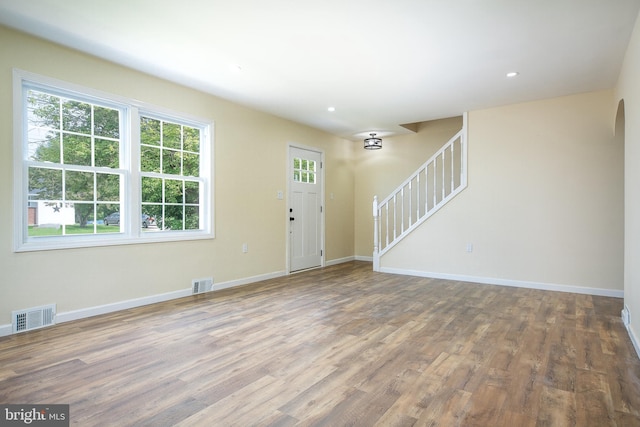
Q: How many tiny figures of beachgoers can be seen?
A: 0